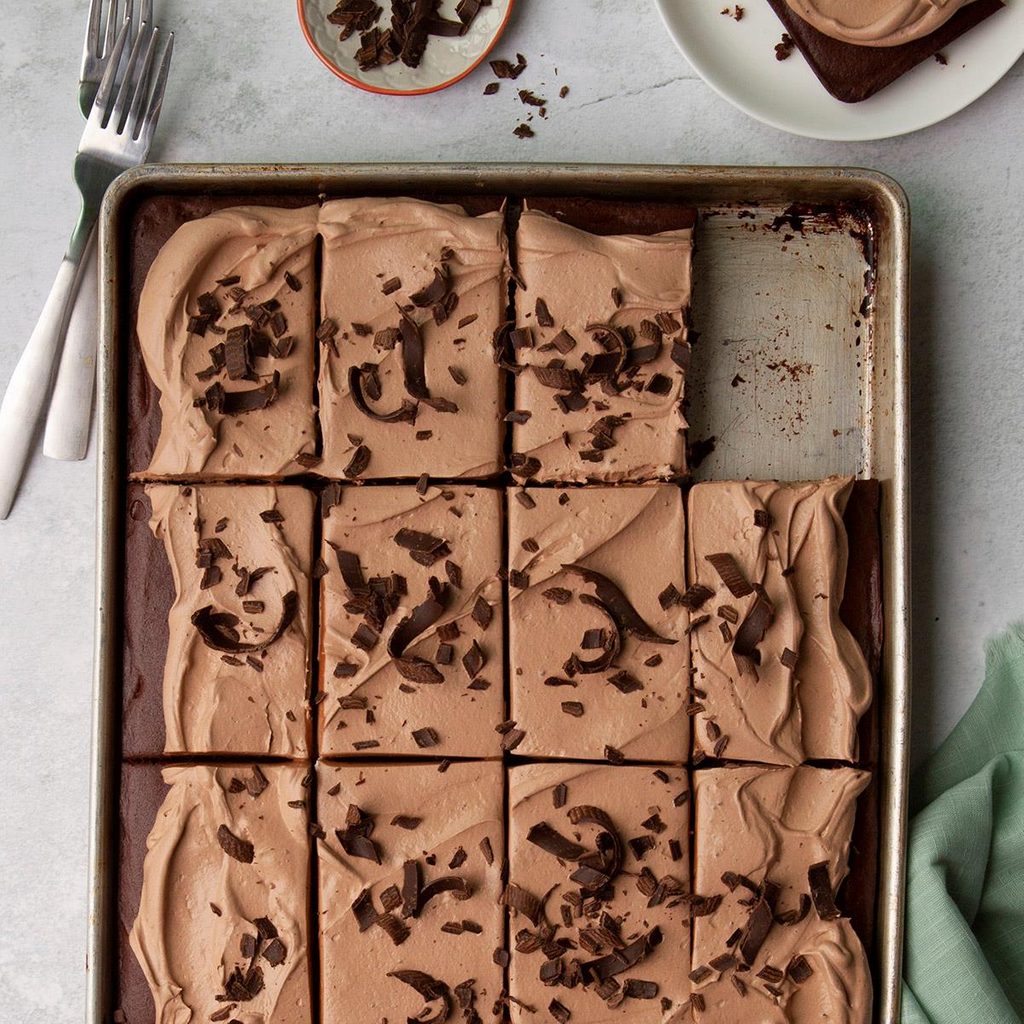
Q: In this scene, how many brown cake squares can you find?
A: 12